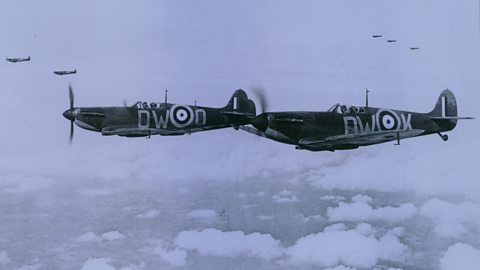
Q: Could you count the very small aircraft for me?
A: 5